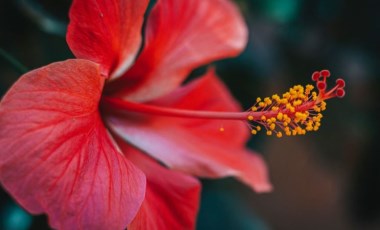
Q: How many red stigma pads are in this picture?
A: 5